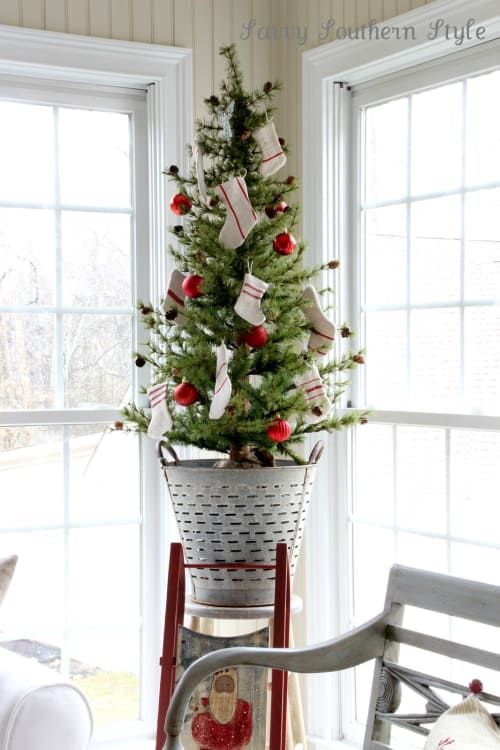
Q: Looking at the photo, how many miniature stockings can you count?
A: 9